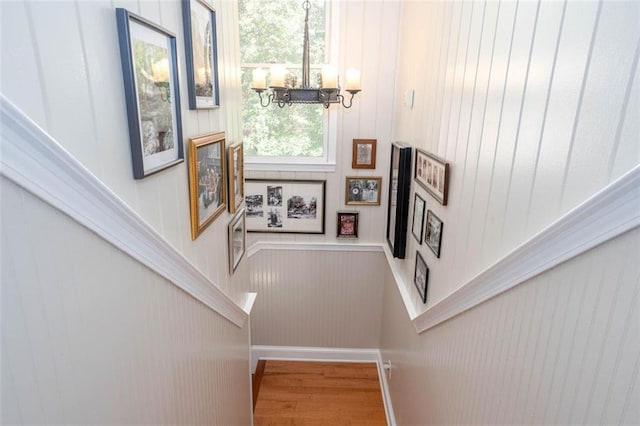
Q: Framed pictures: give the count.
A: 14